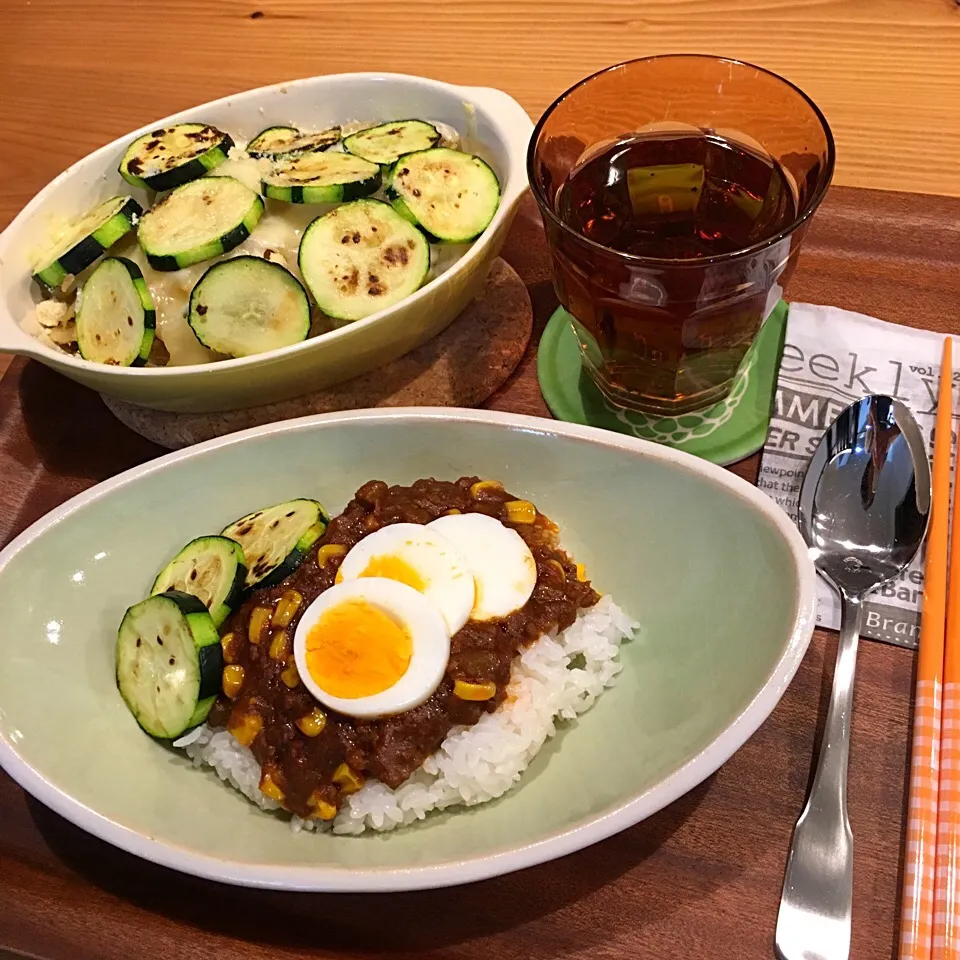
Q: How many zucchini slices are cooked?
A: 13